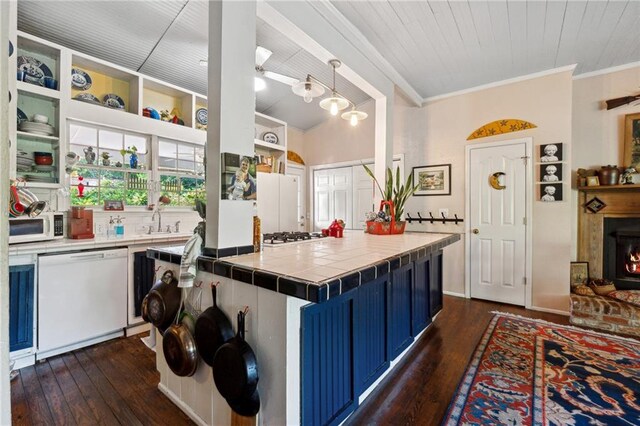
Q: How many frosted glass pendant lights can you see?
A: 3